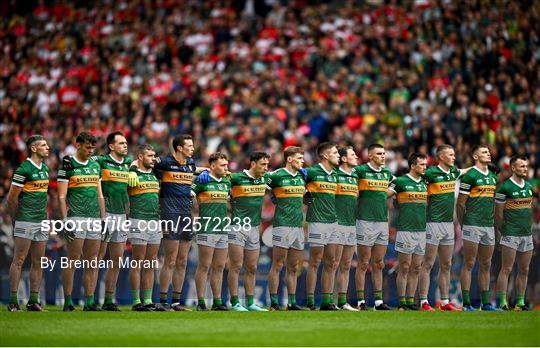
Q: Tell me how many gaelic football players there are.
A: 15